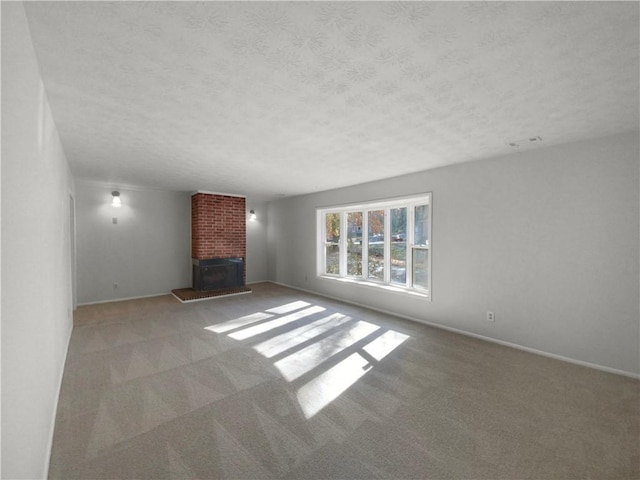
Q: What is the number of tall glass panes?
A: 3